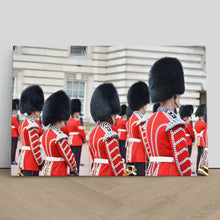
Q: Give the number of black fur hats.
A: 11